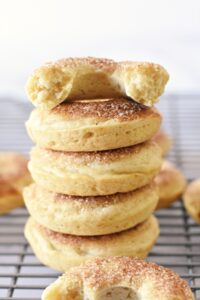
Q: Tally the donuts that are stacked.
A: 5